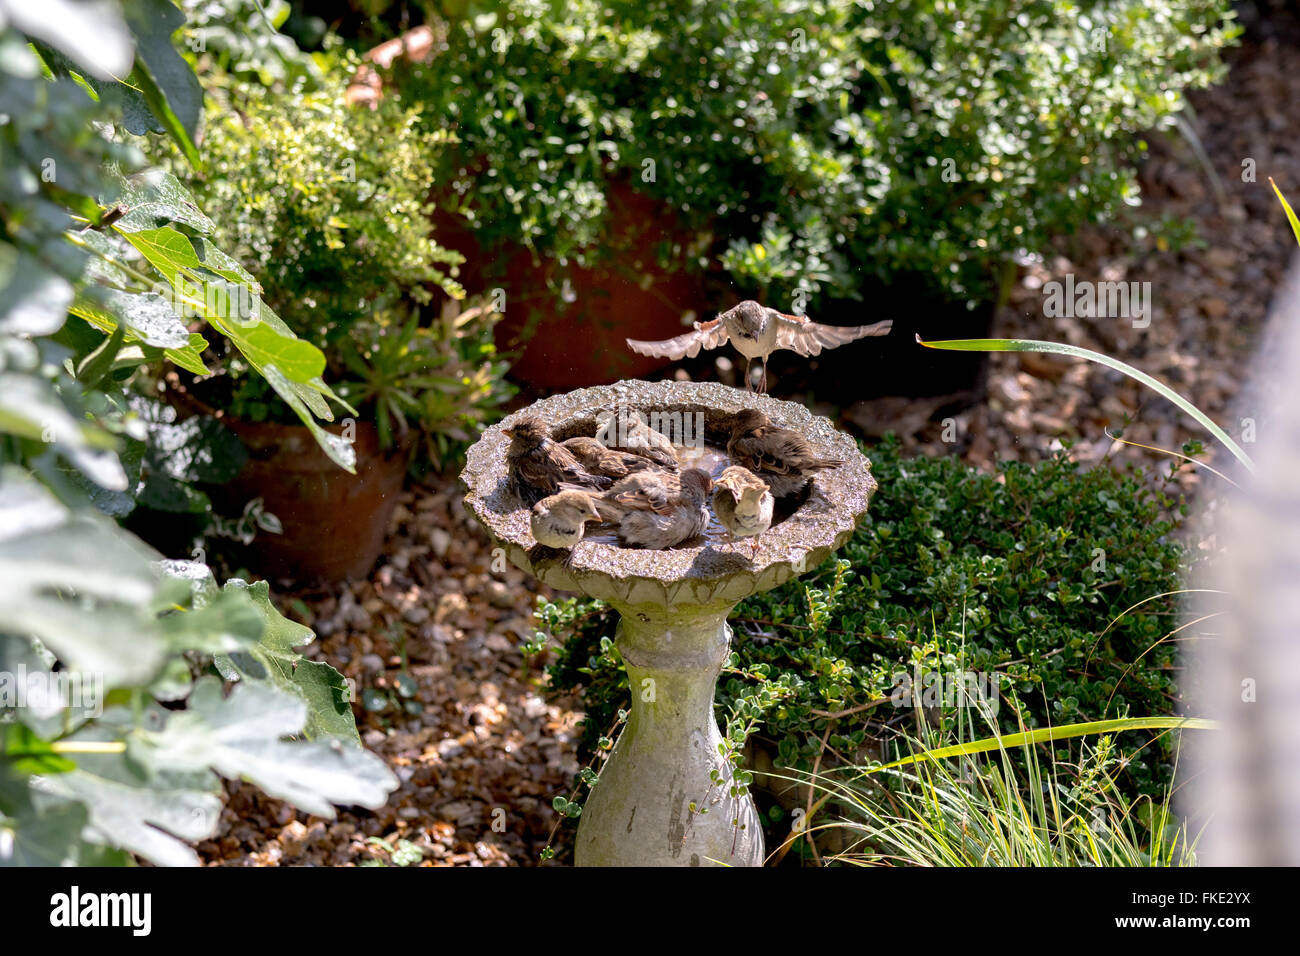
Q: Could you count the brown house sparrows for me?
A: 8